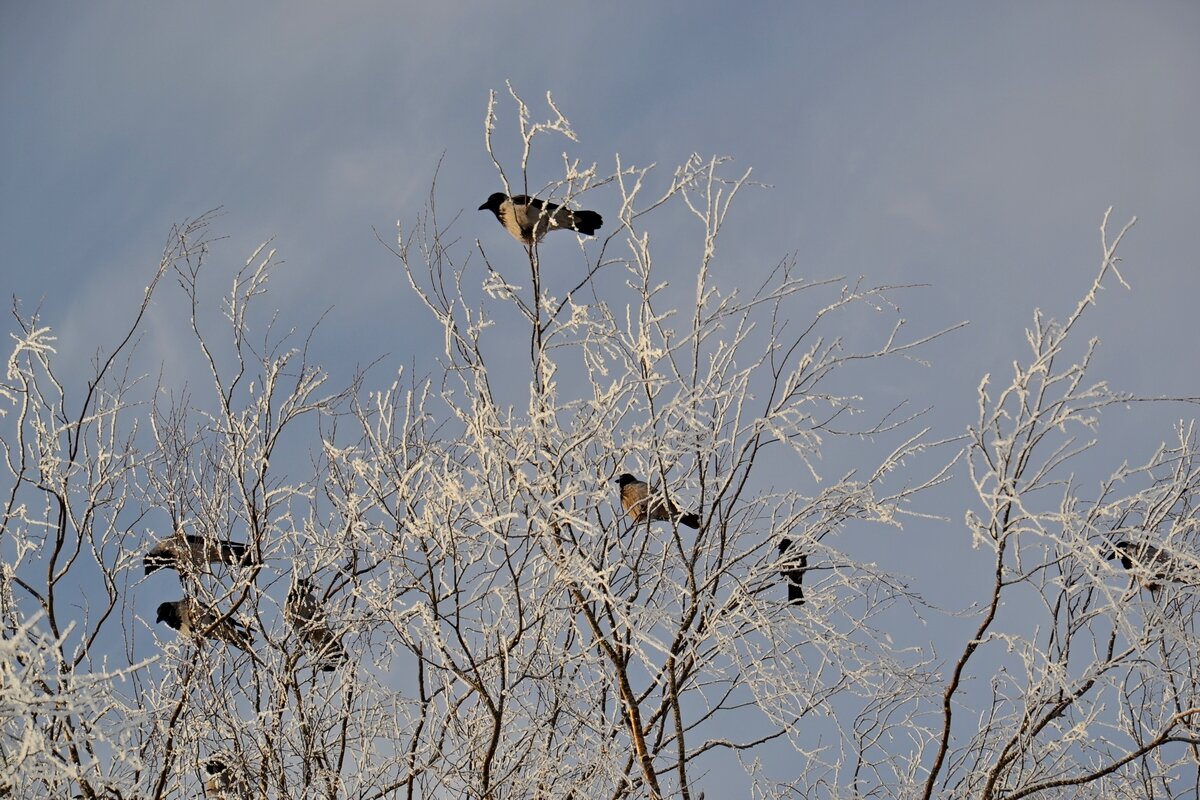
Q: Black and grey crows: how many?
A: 8